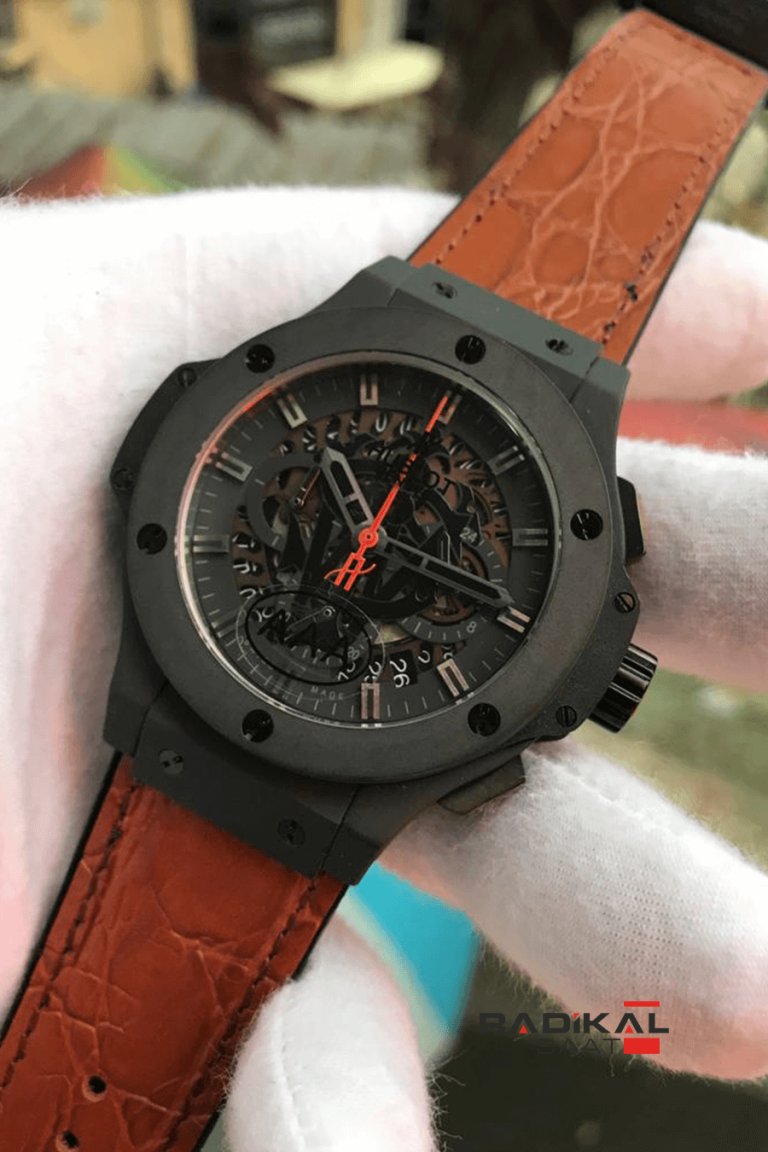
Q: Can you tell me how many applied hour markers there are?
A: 12